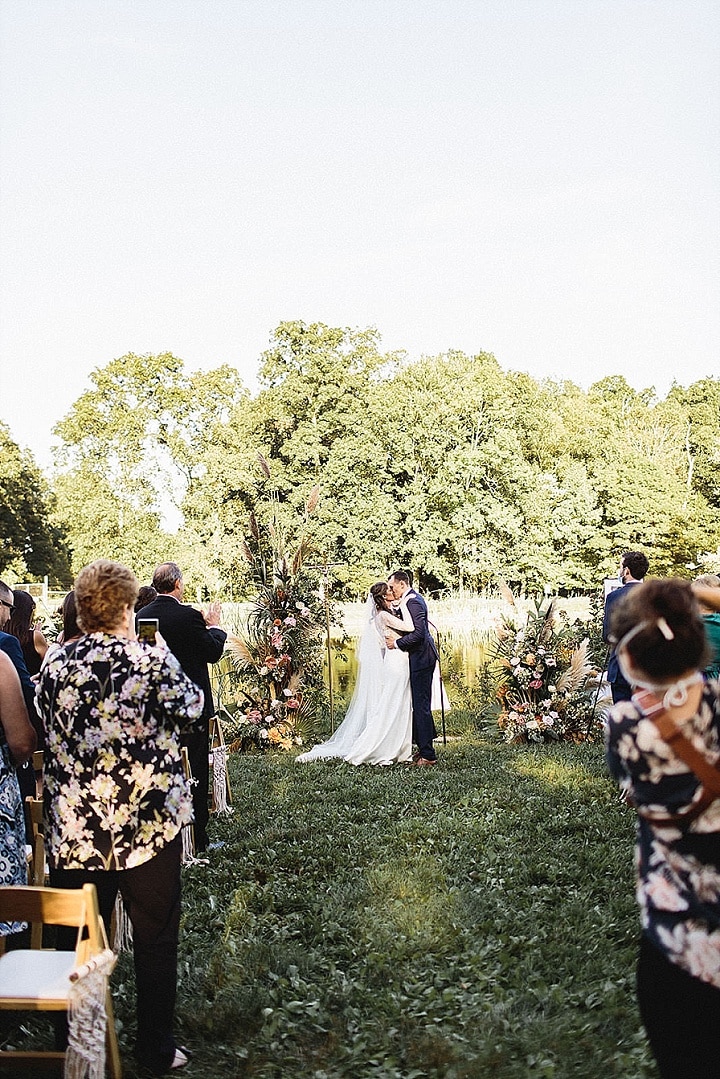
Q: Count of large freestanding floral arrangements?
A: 2